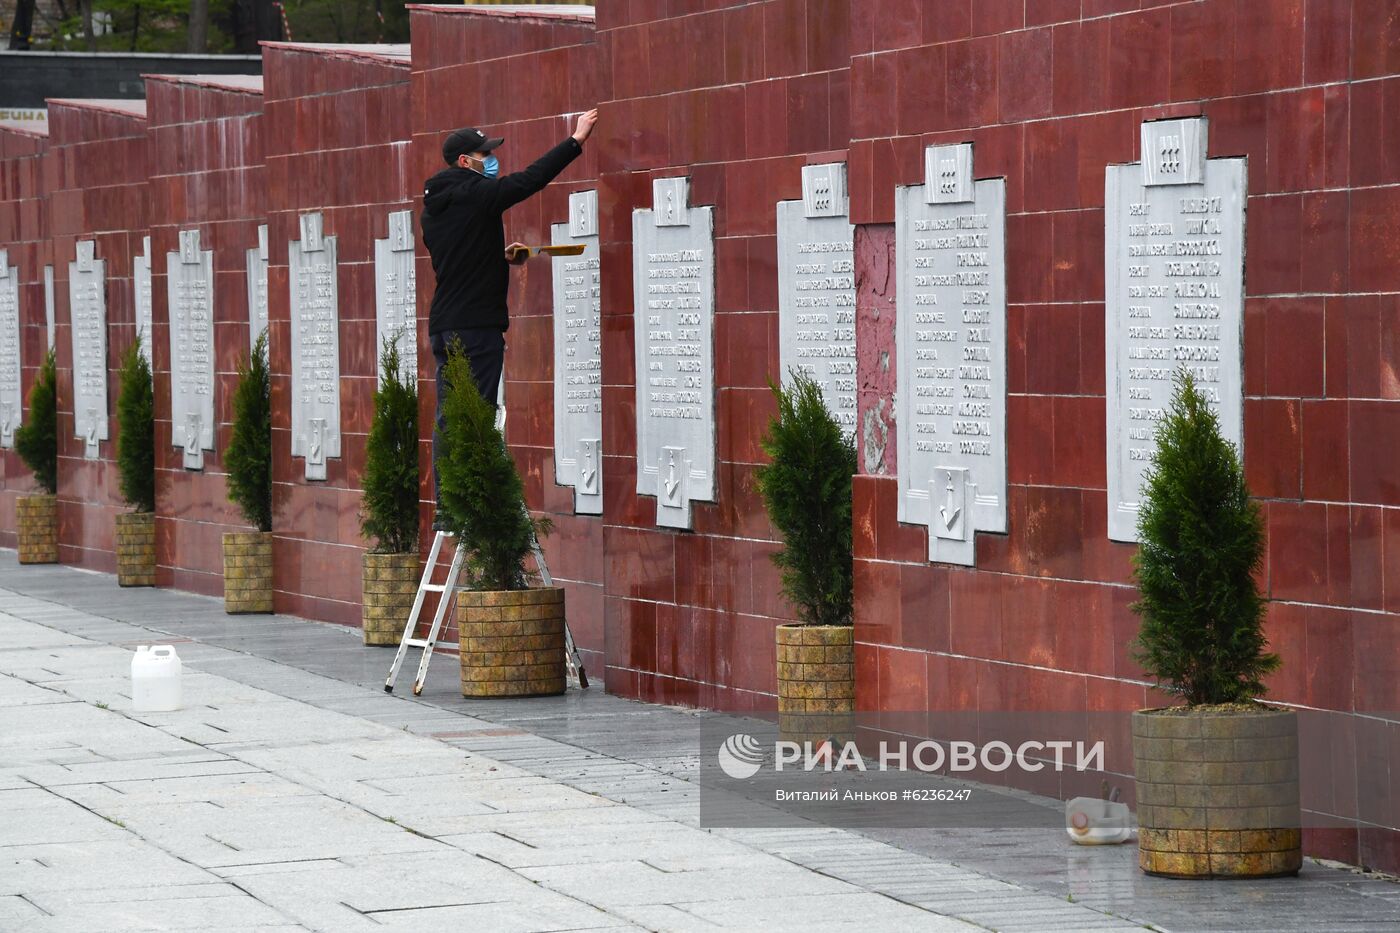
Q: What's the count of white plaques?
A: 13